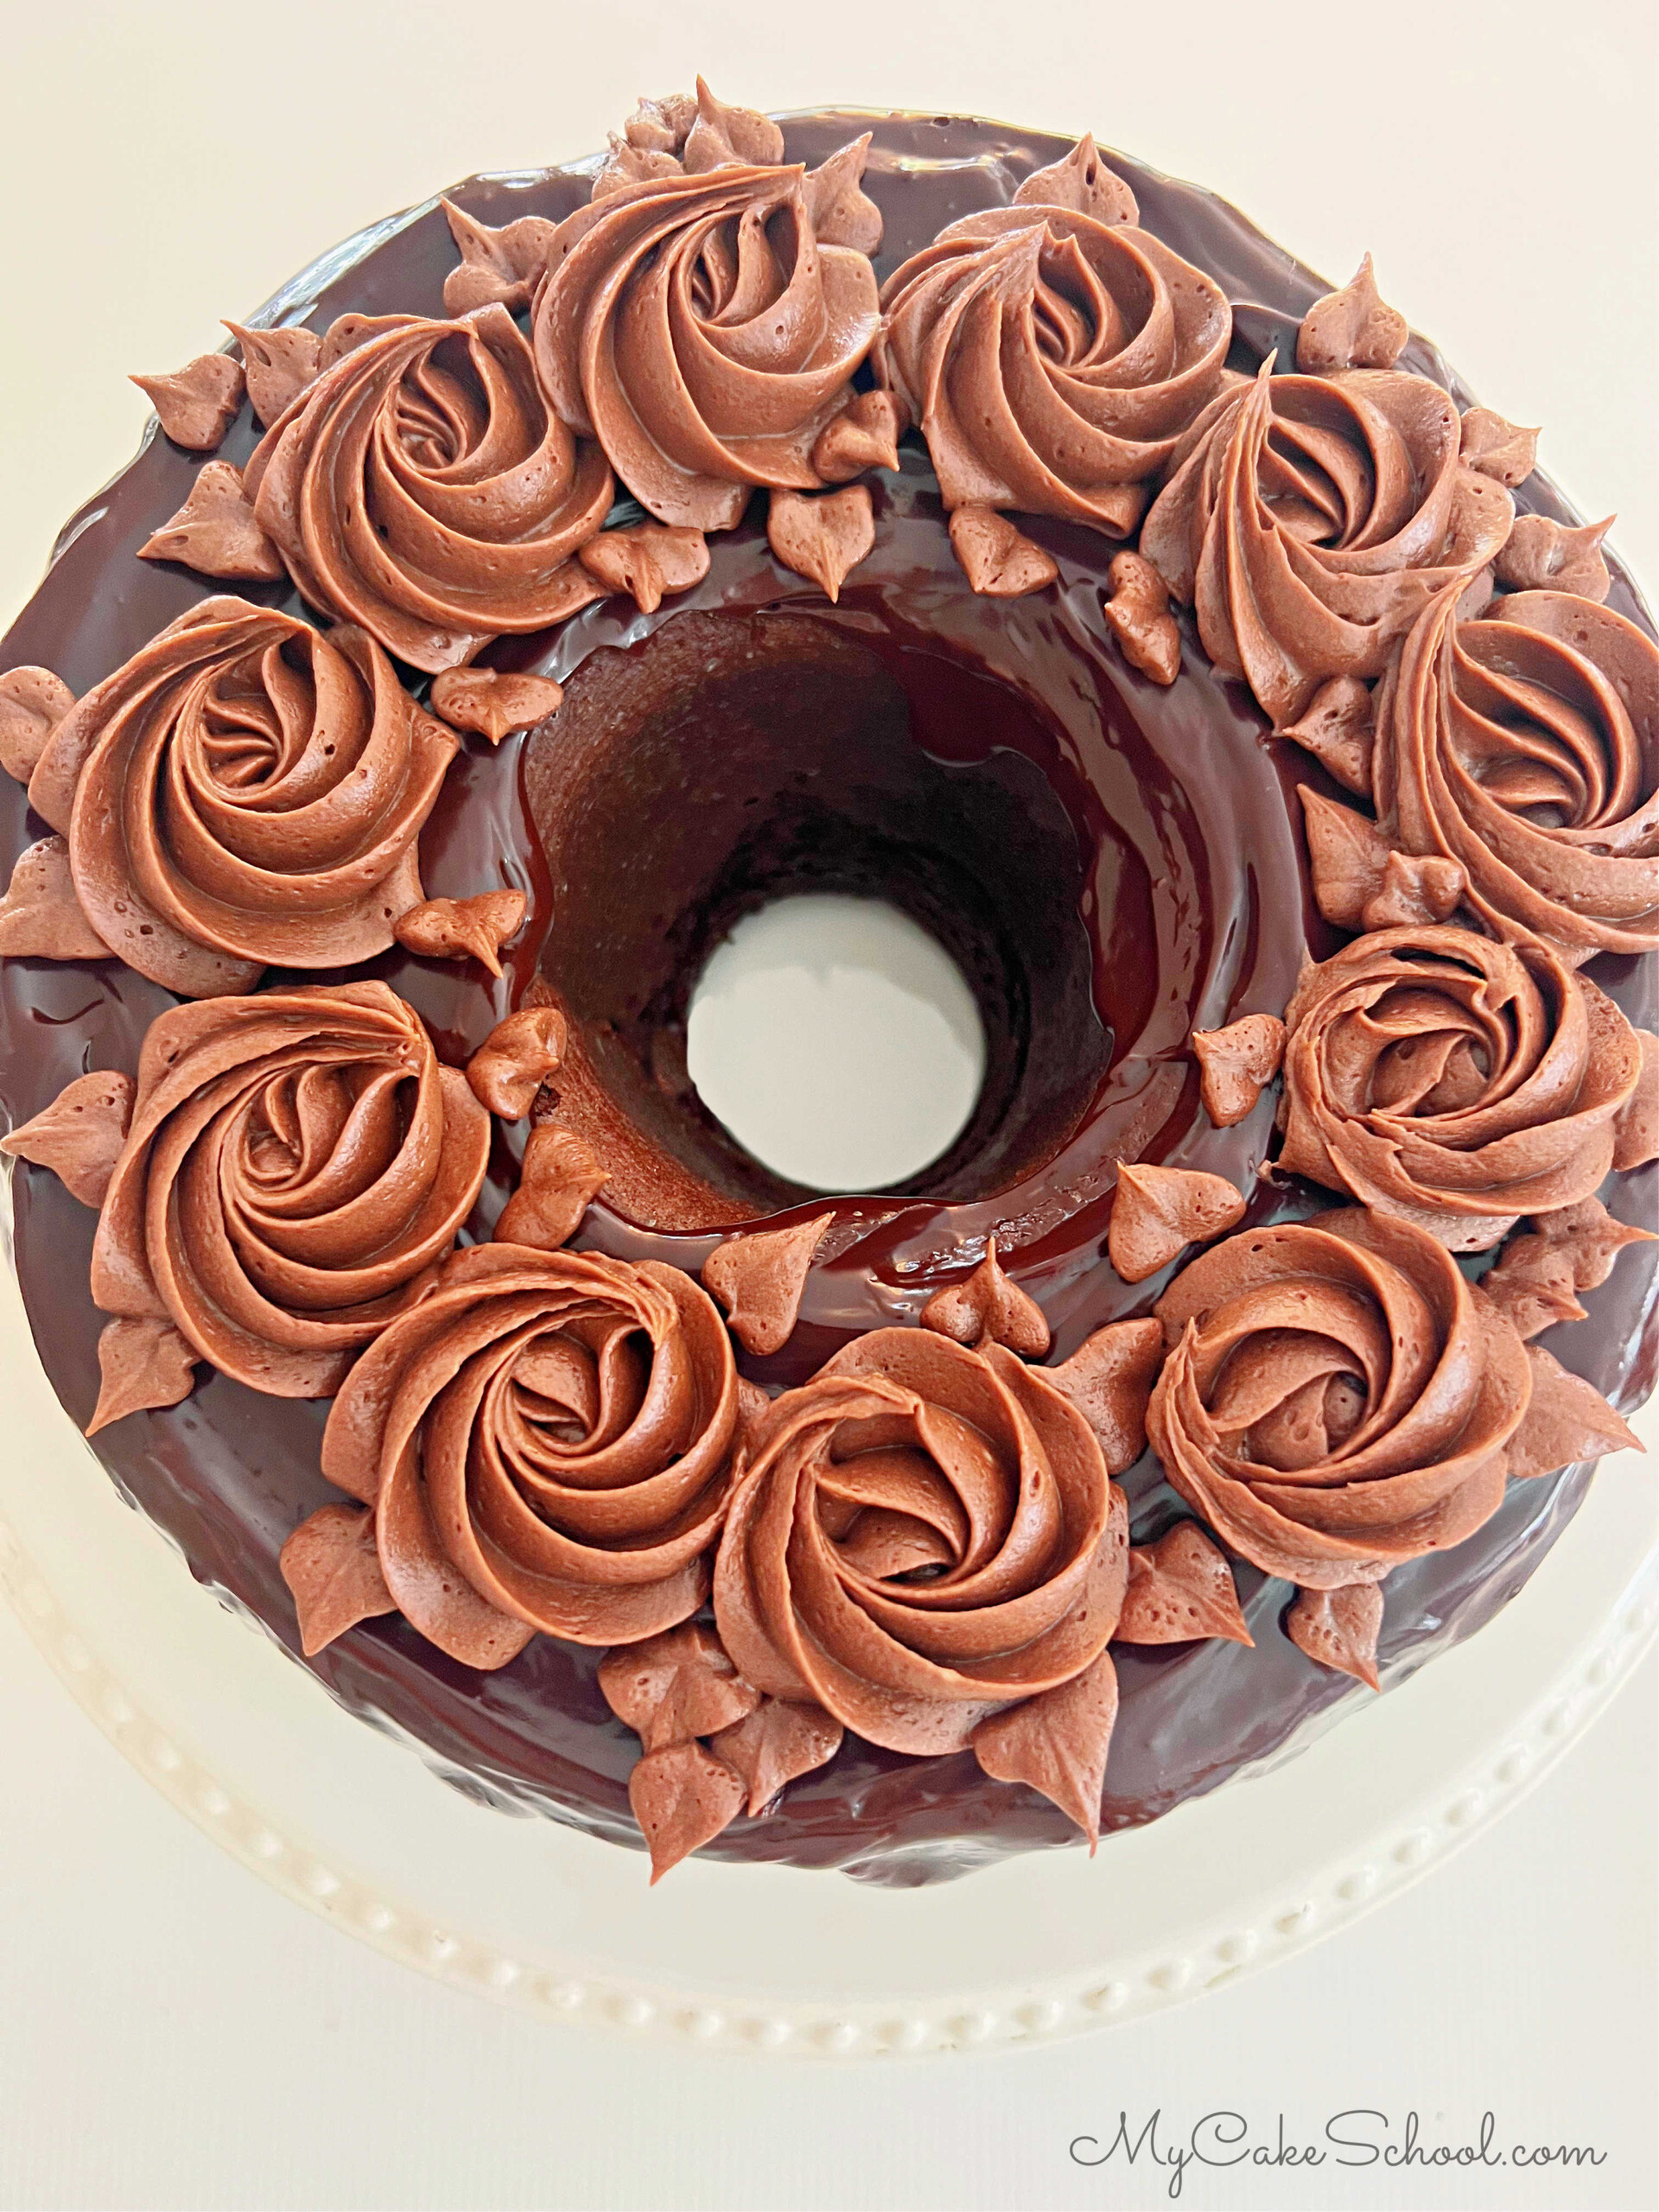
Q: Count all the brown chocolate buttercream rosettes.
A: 11